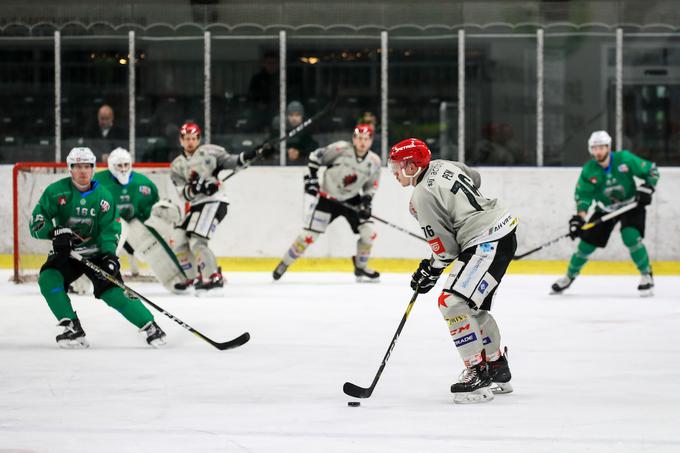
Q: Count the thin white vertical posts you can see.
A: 8